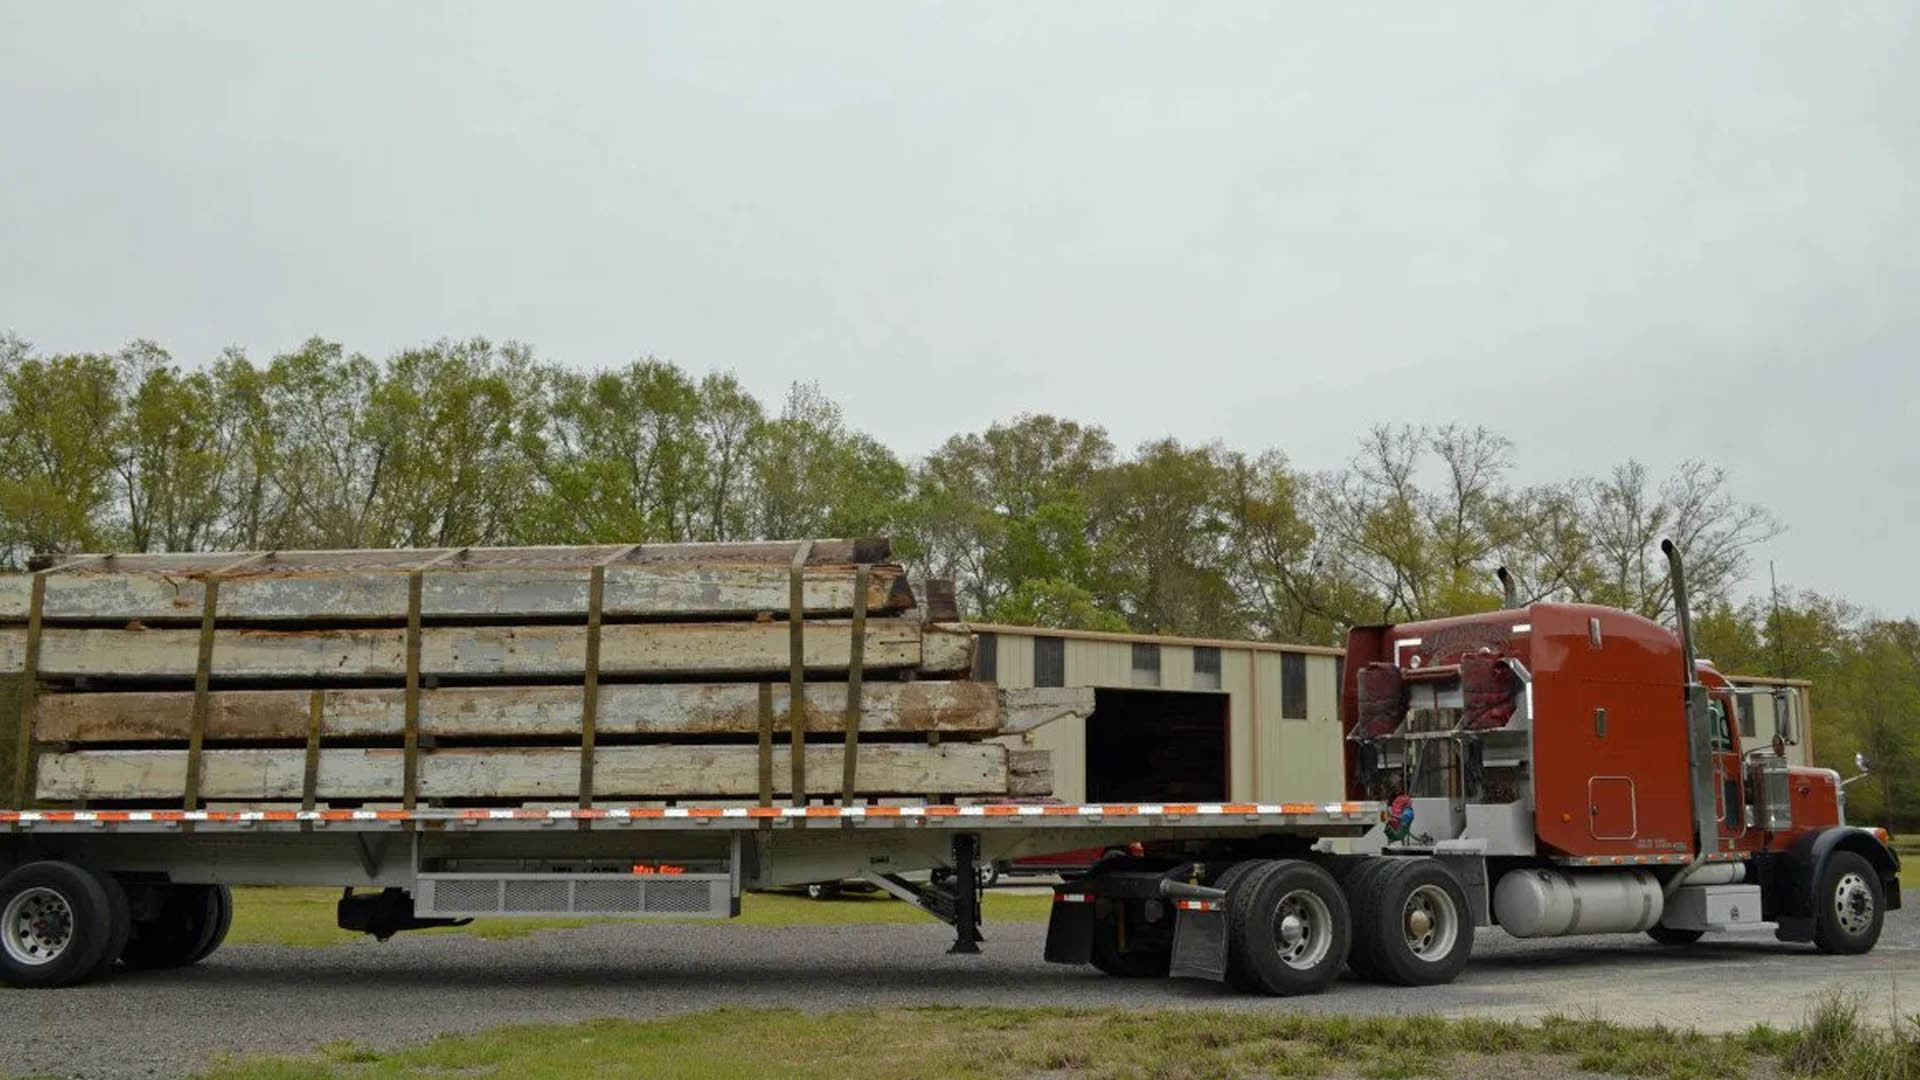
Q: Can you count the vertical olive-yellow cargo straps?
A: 8